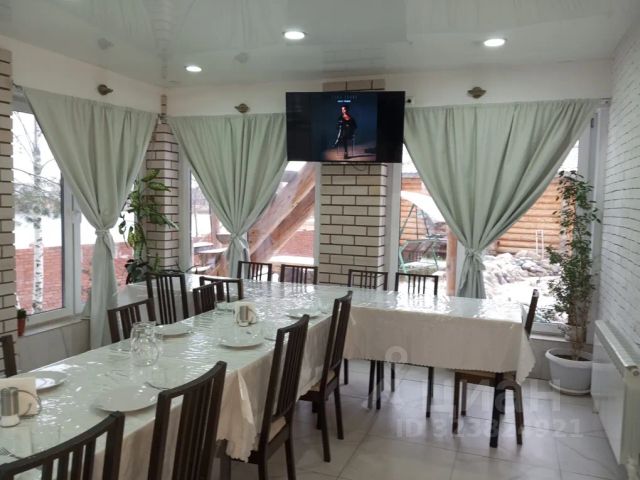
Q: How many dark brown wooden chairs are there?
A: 14